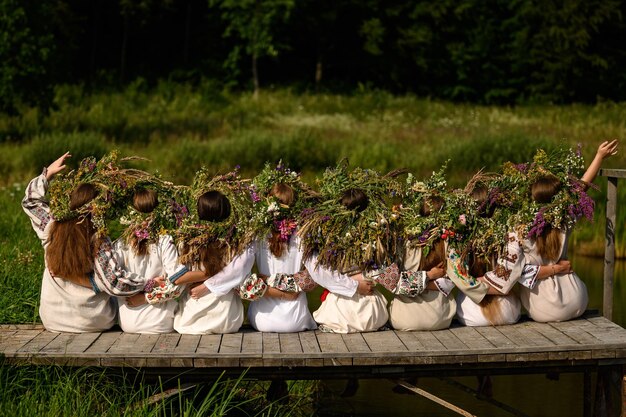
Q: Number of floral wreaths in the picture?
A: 8